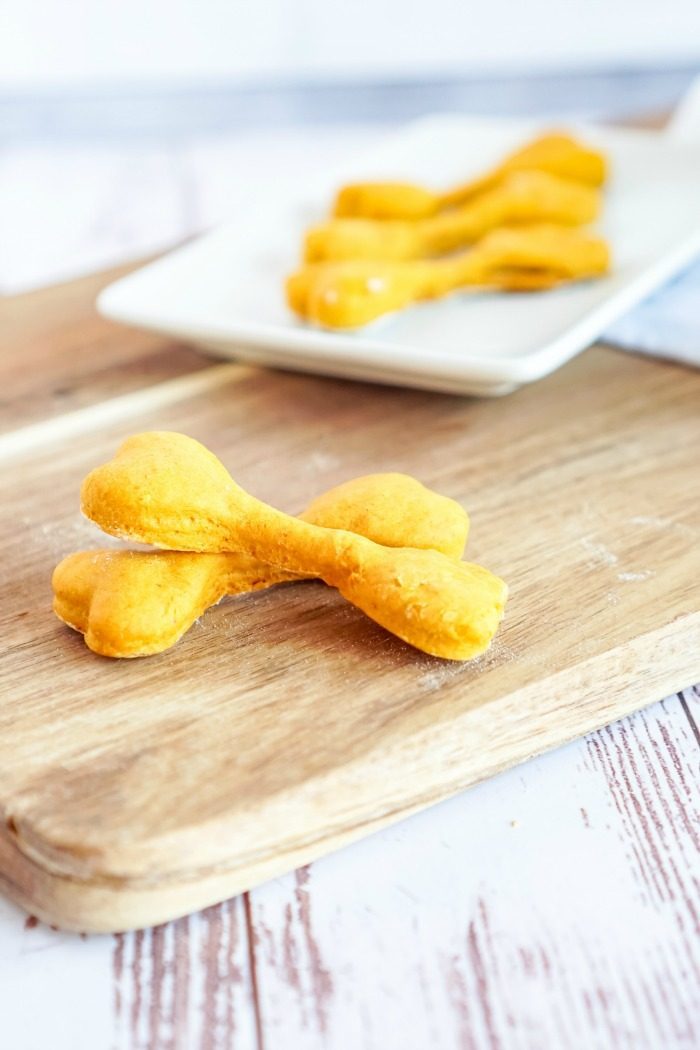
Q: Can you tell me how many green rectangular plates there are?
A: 0